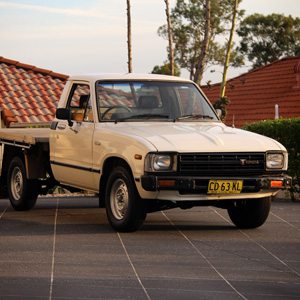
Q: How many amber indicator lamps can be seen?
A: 3